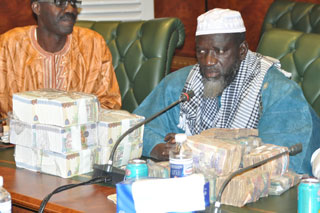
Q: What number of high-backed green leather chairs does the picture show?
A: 3